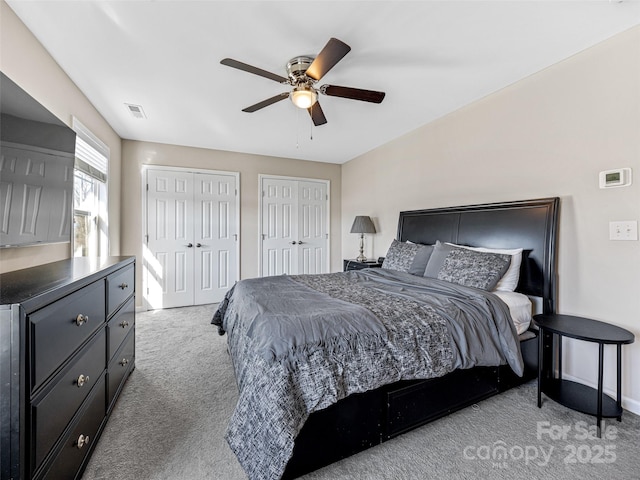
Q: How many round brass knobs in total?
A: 6